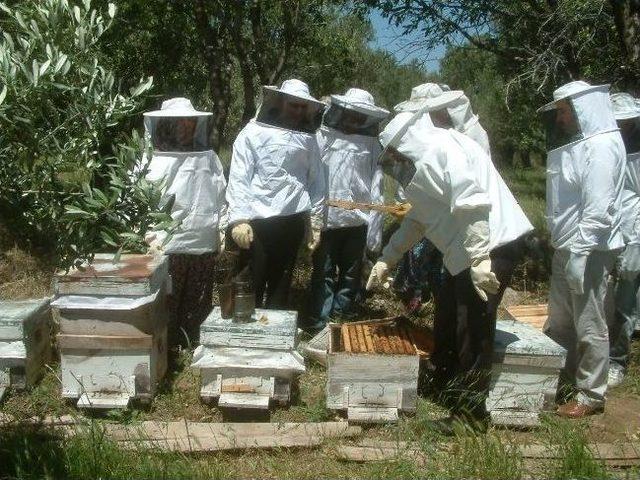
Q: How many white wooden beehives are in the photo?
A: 5